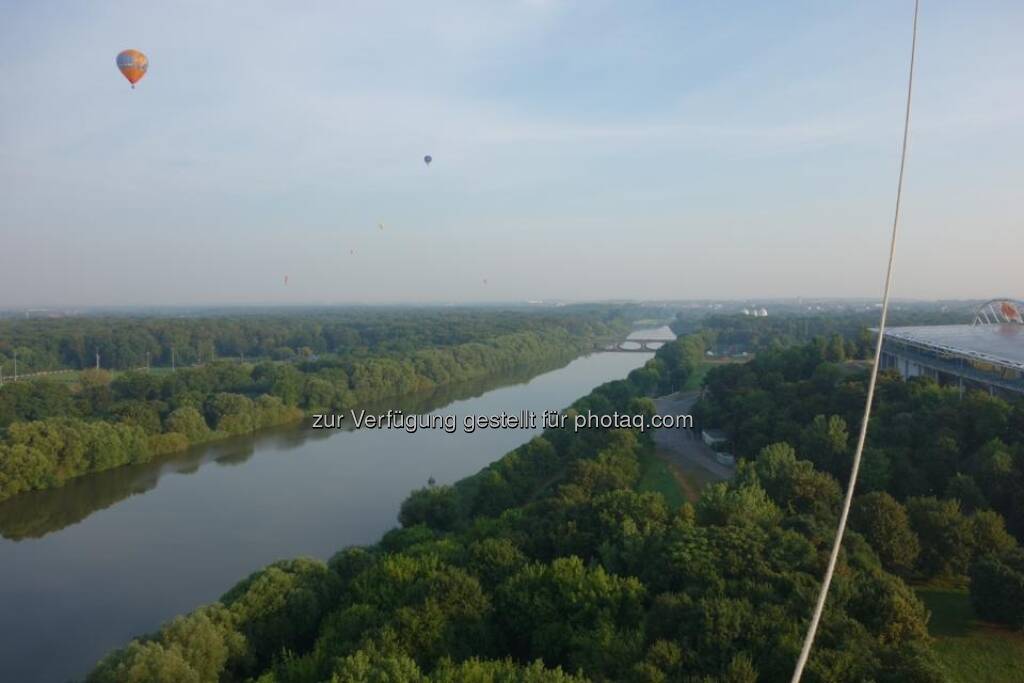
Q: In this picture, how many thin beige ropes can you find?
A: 1